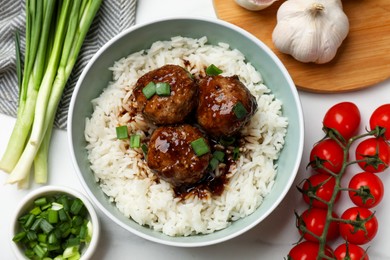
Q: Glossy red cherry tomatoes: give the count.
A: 10